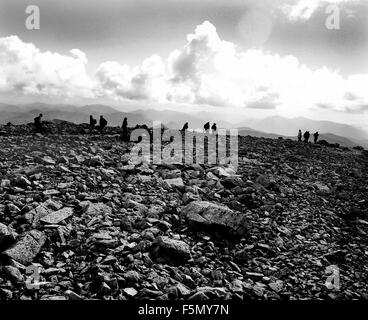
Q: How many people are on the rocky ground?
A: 10